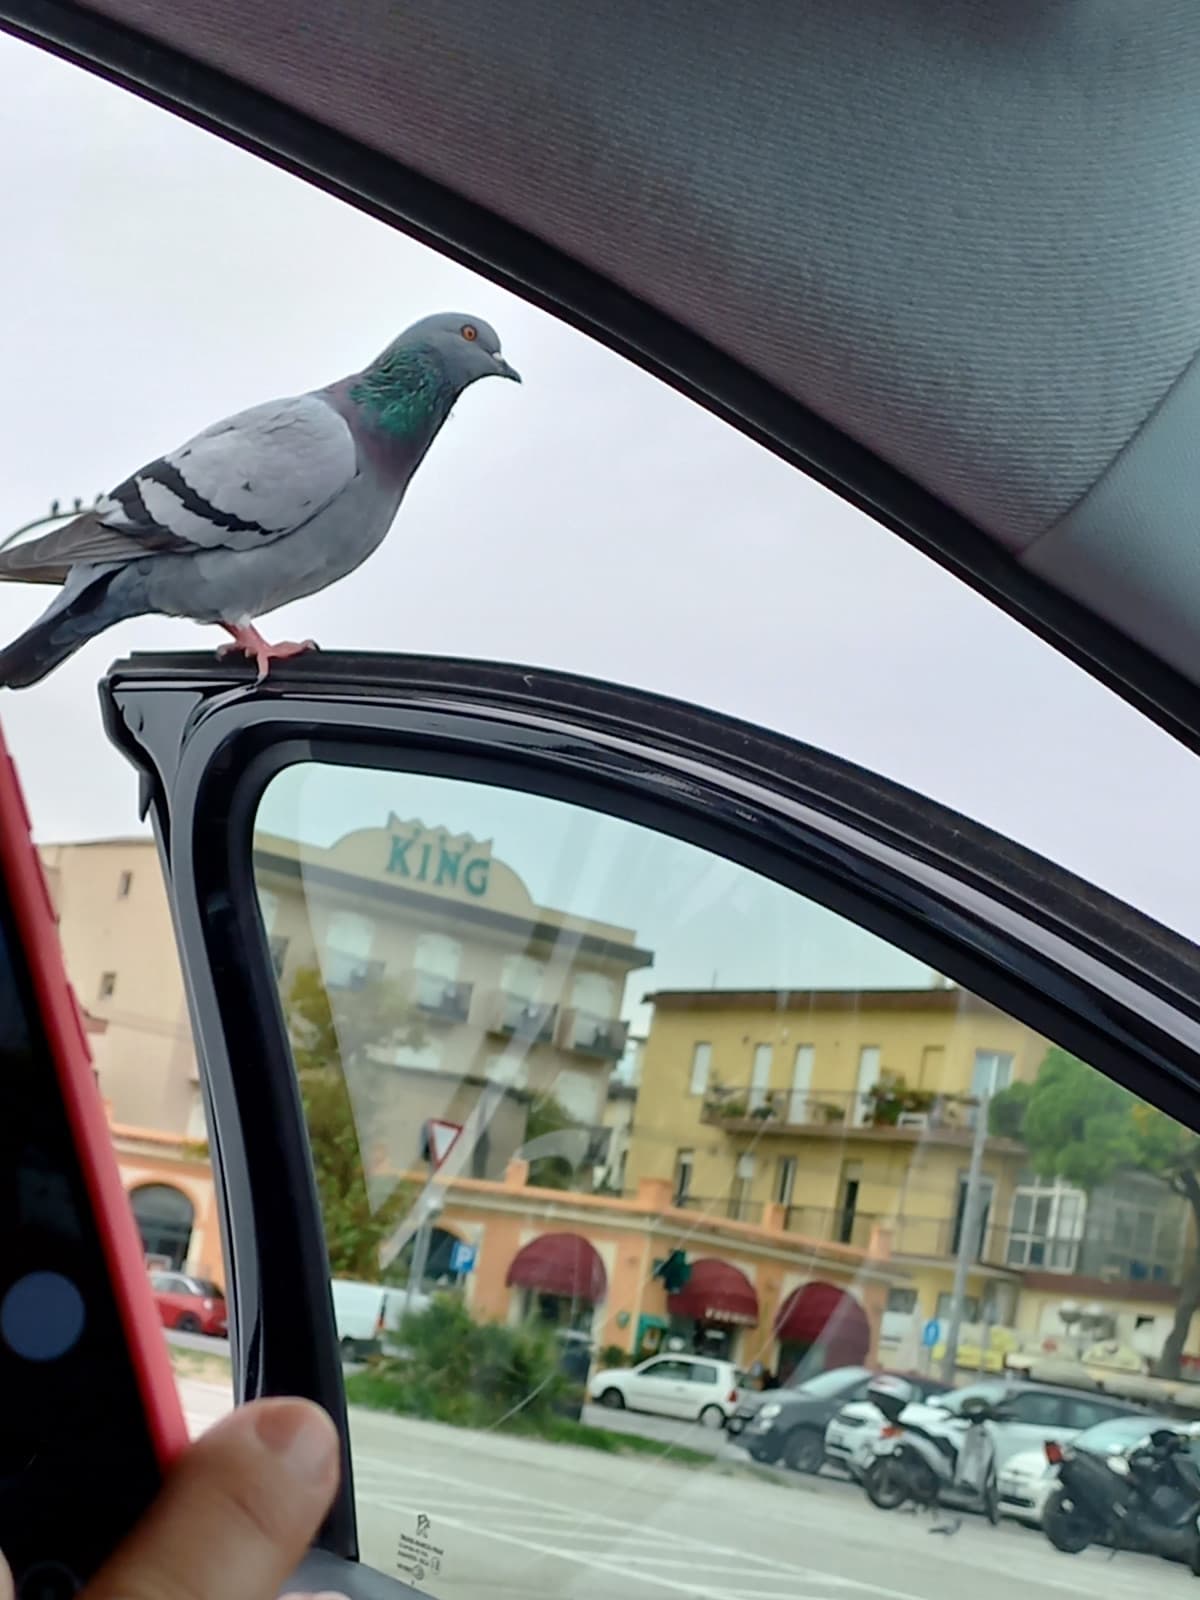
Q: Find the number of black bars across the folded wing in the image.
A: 2